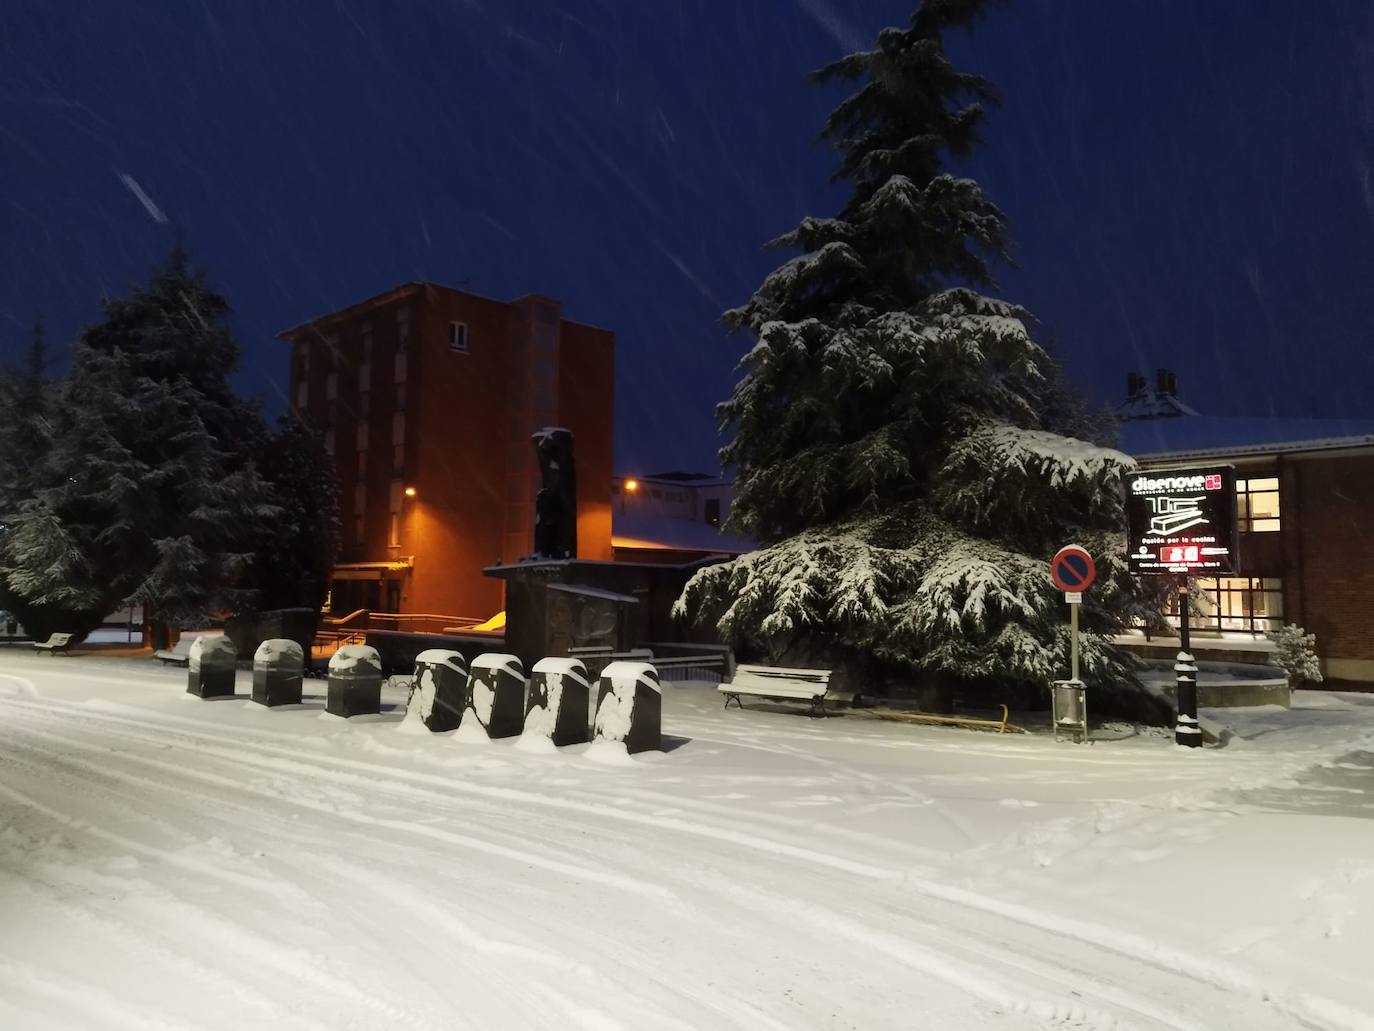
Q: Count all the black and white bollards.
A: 7